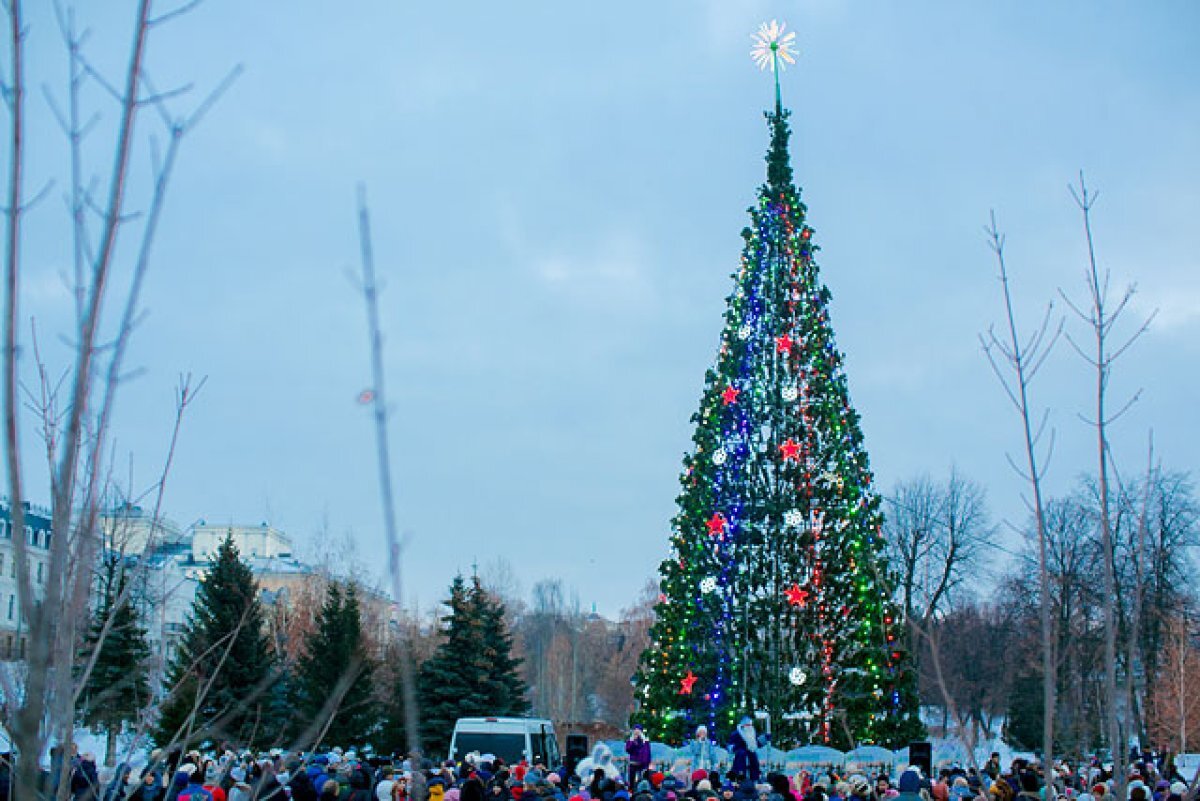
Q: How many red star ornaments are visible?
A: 6